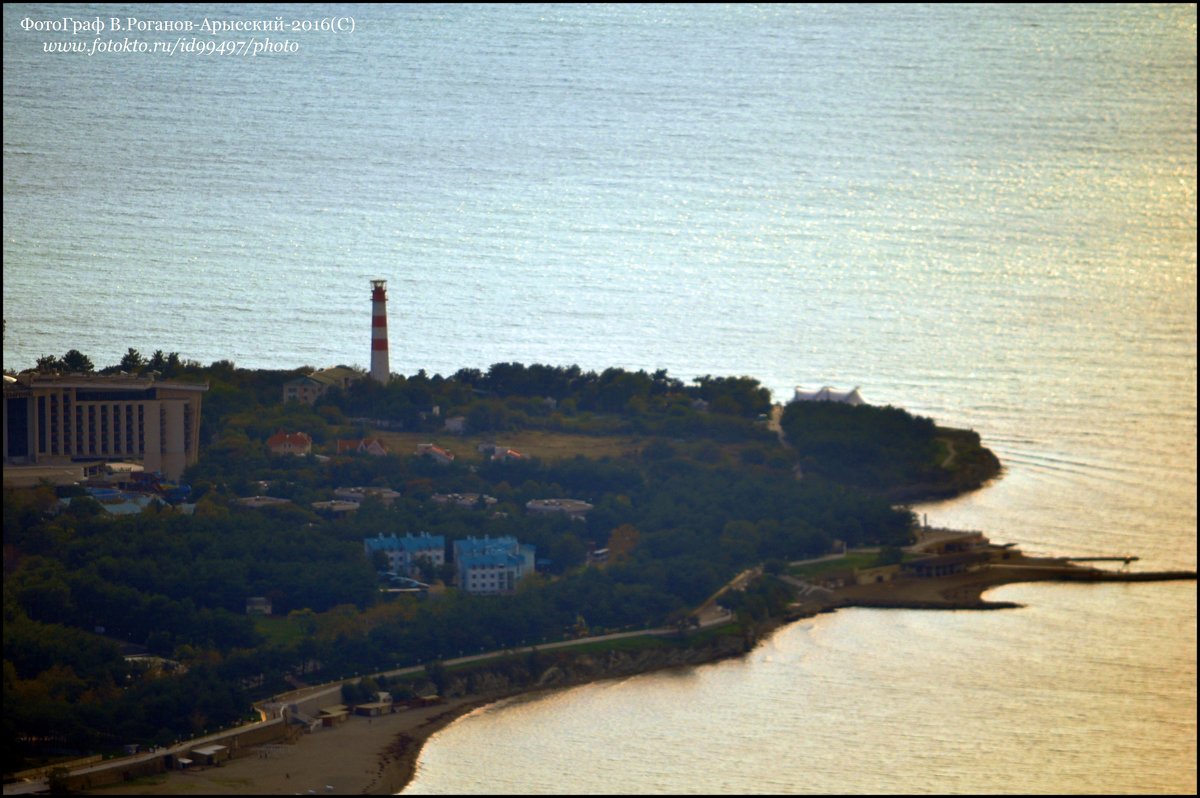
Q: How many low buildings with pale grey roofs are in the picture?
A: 5